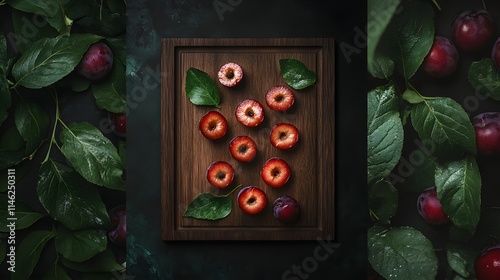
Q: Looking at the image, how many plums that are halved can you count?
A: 9